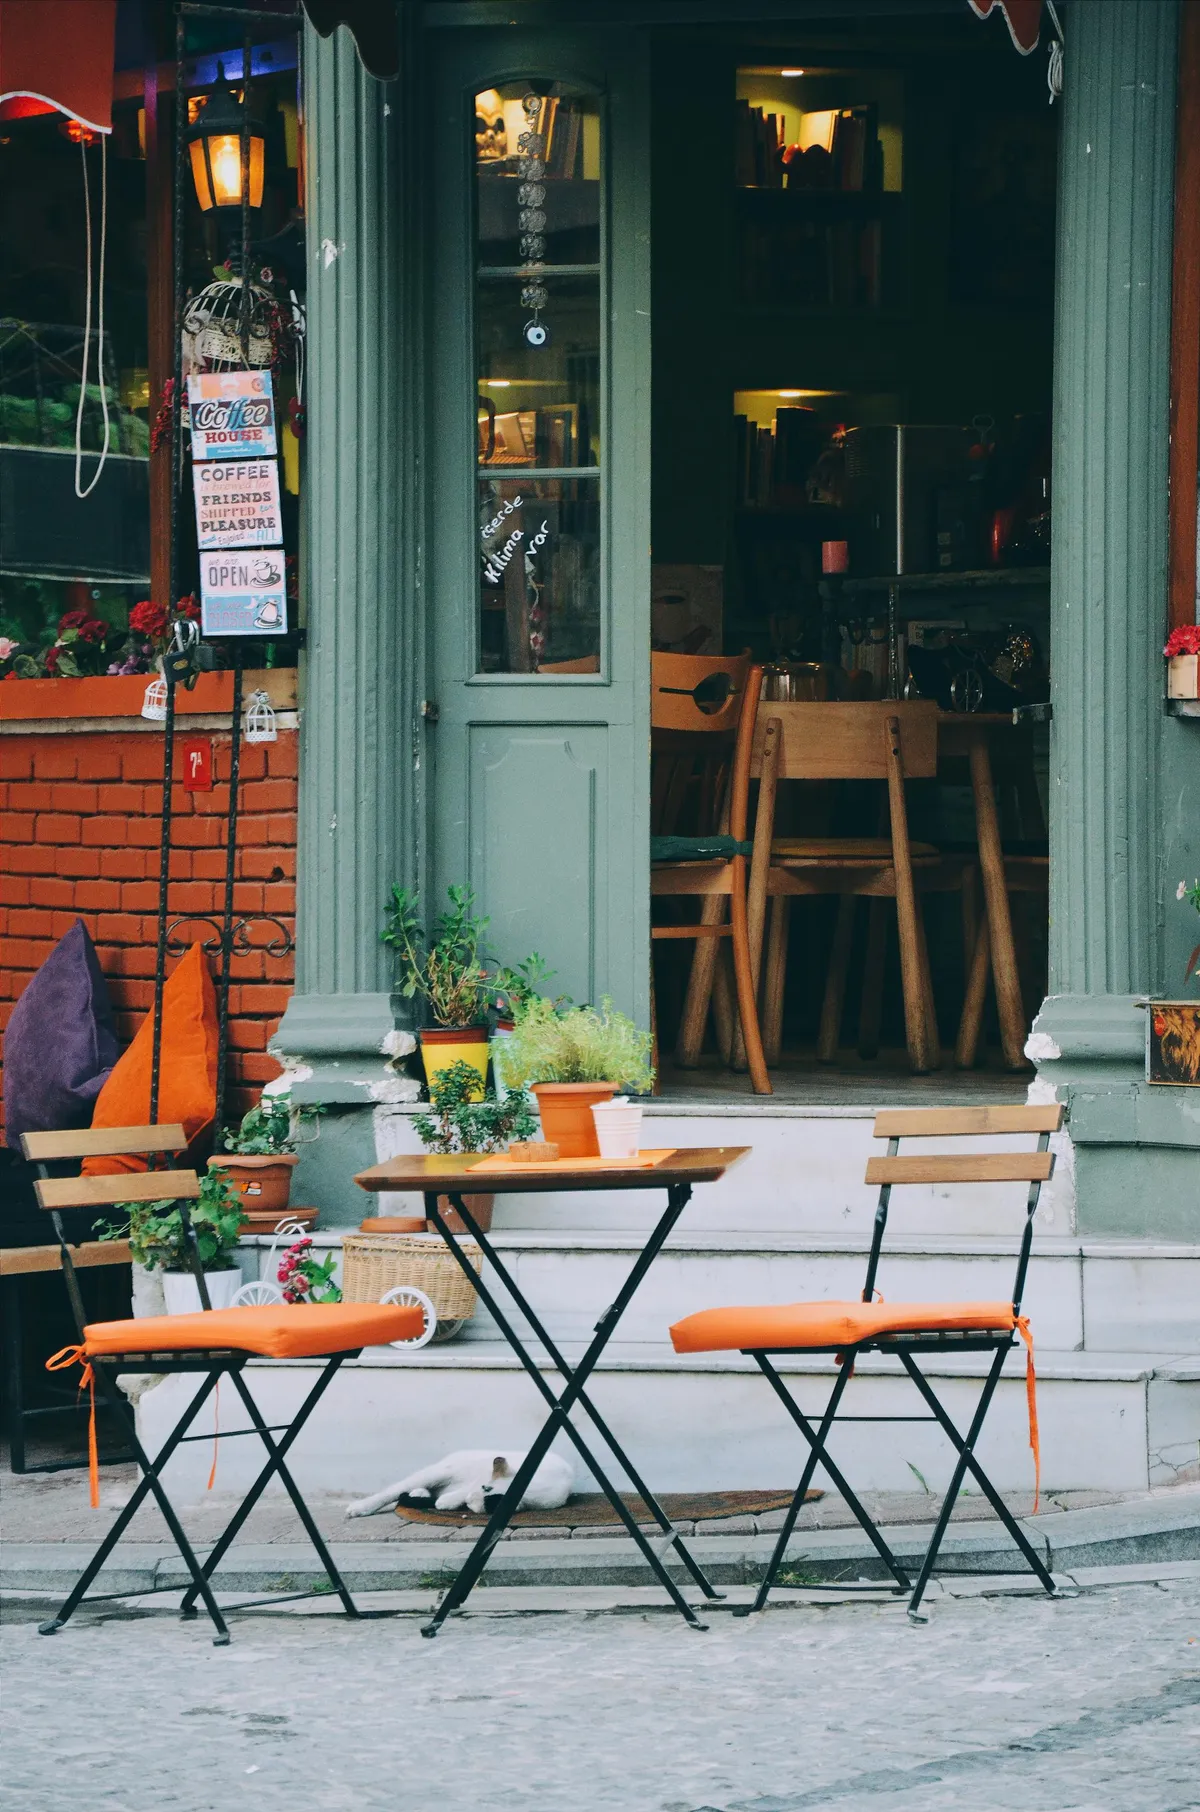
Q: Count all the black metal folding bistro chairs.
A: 2